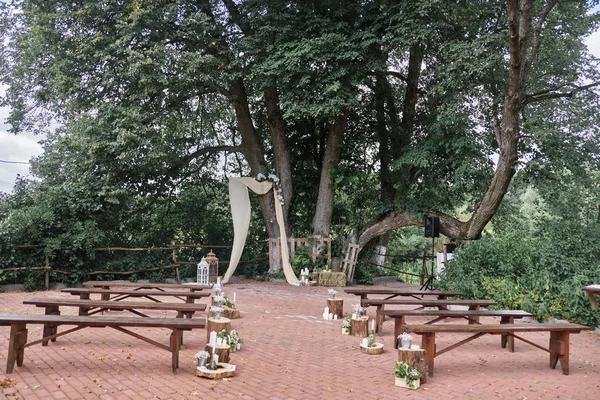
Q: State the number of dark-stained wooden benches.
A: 8